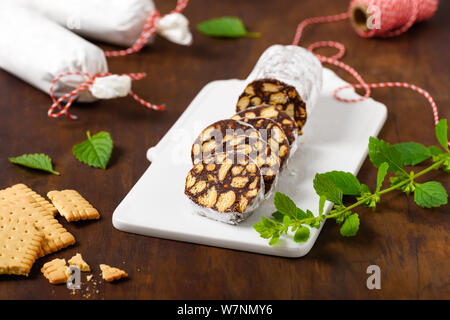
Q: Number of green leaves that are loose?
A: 3